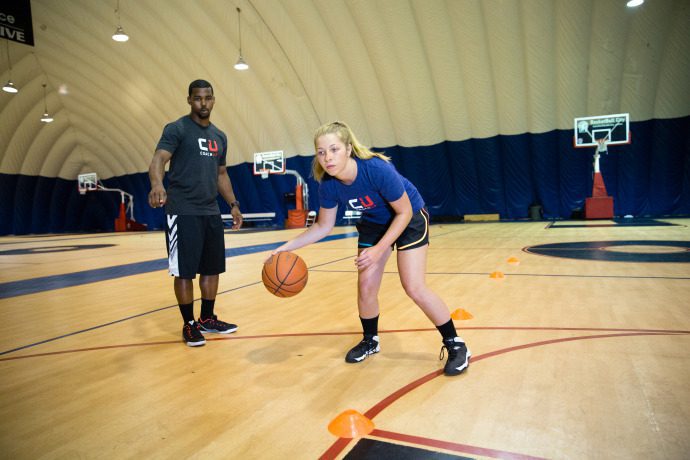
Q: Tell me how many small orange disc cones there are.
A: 4